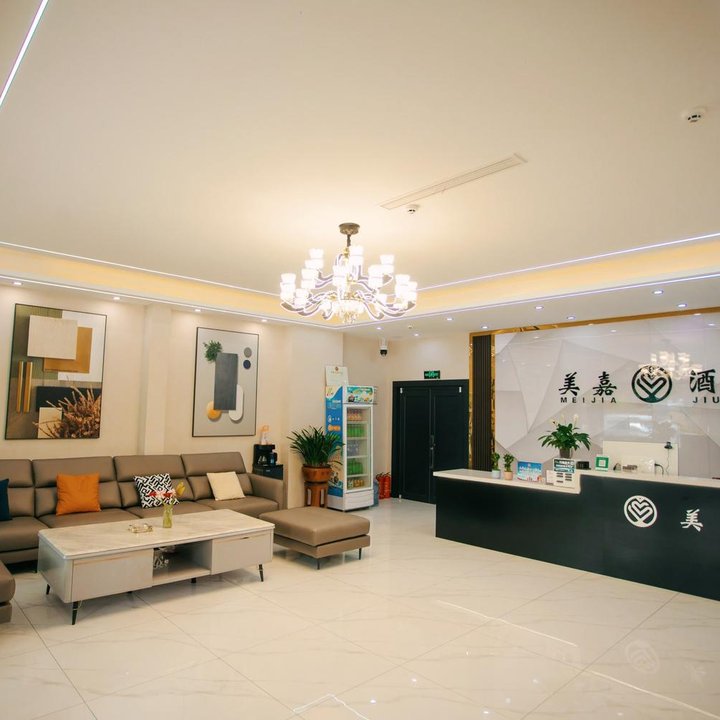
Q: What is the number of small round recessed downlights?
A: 12